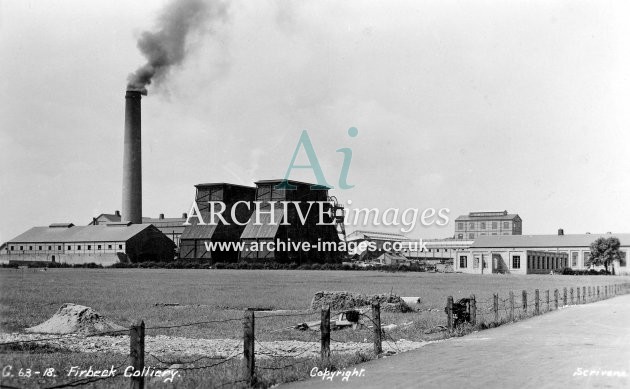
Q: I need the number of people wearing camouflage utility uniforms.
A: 0